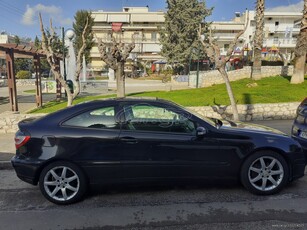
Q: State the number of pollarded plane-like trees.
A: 3